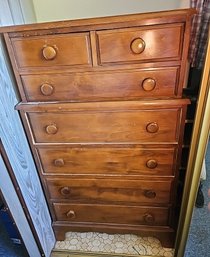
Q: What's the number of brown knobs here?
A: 12